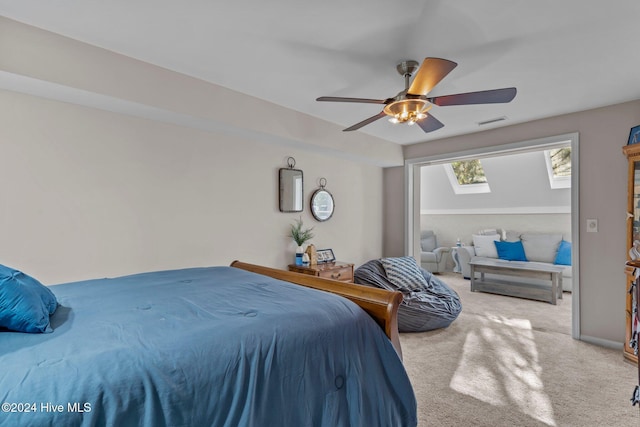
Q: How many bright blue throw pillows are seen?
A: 2